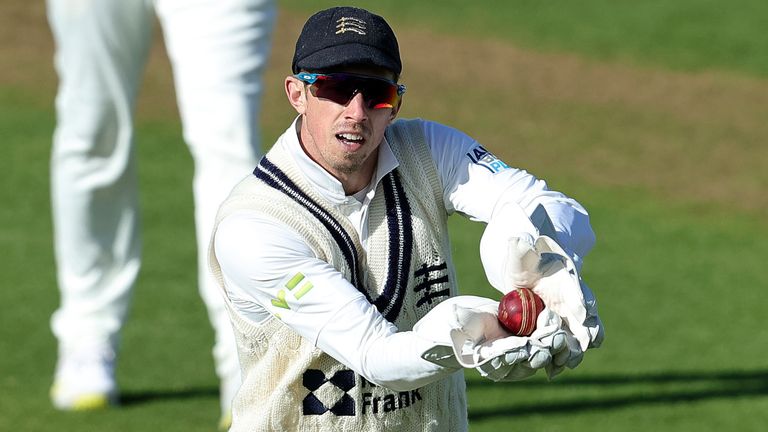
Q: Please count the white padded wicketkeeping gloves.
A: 2